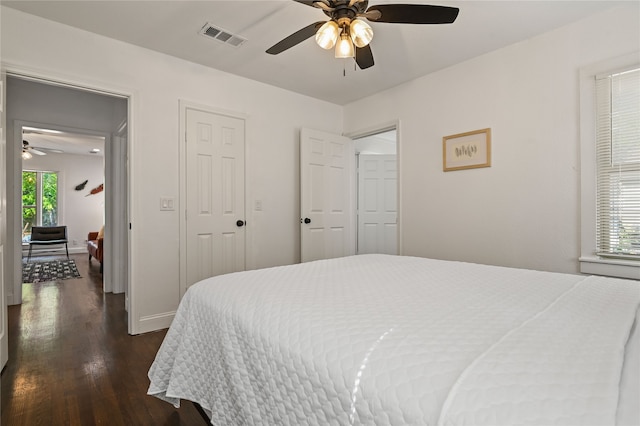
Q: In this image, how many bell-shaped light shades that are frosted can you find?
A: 3